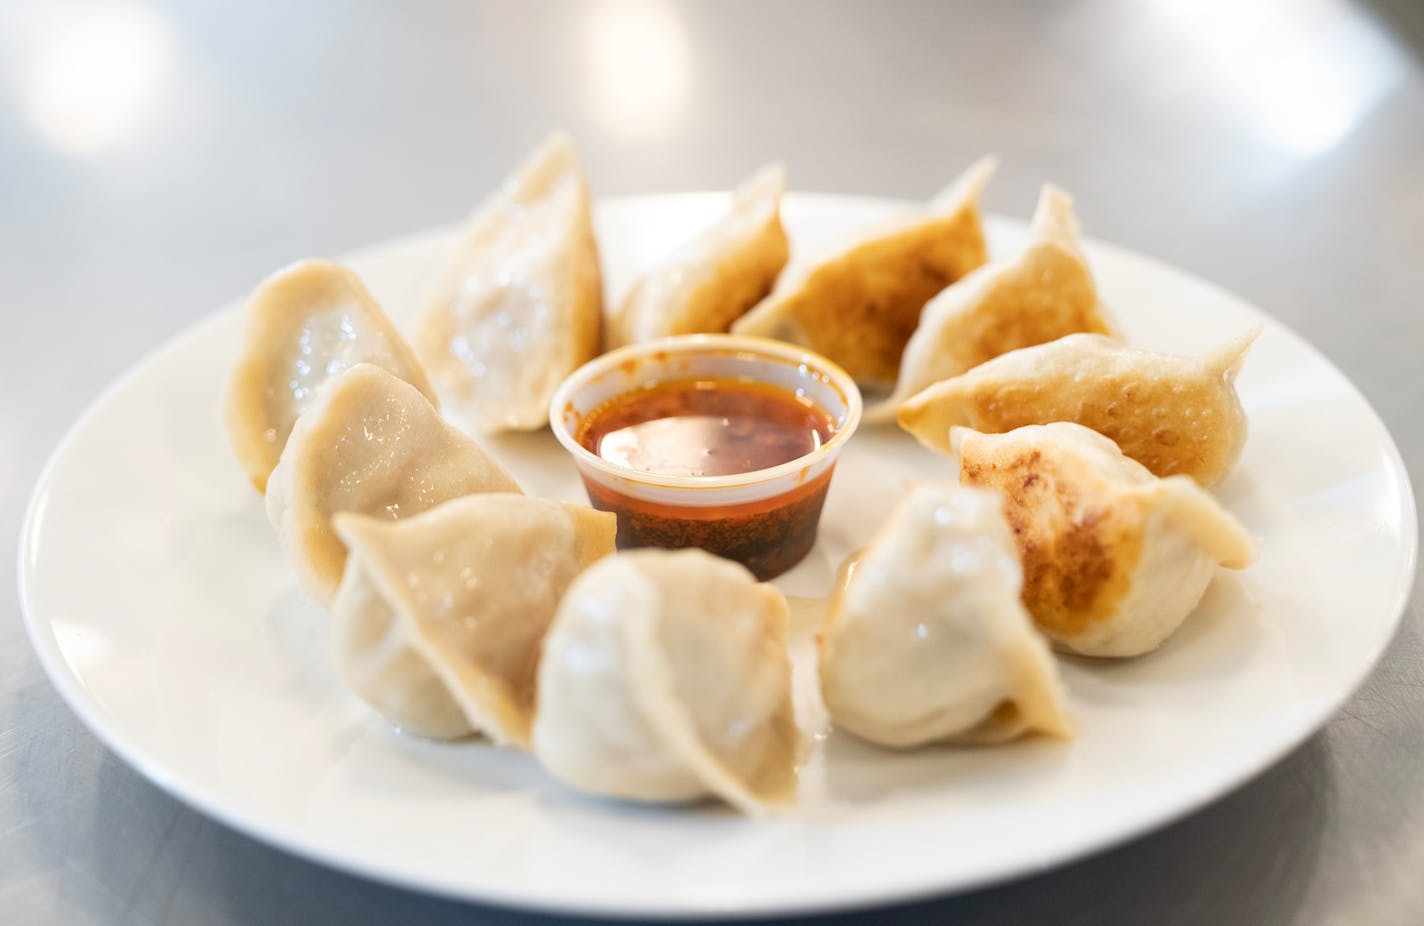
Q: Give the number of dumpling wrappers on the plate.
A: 11